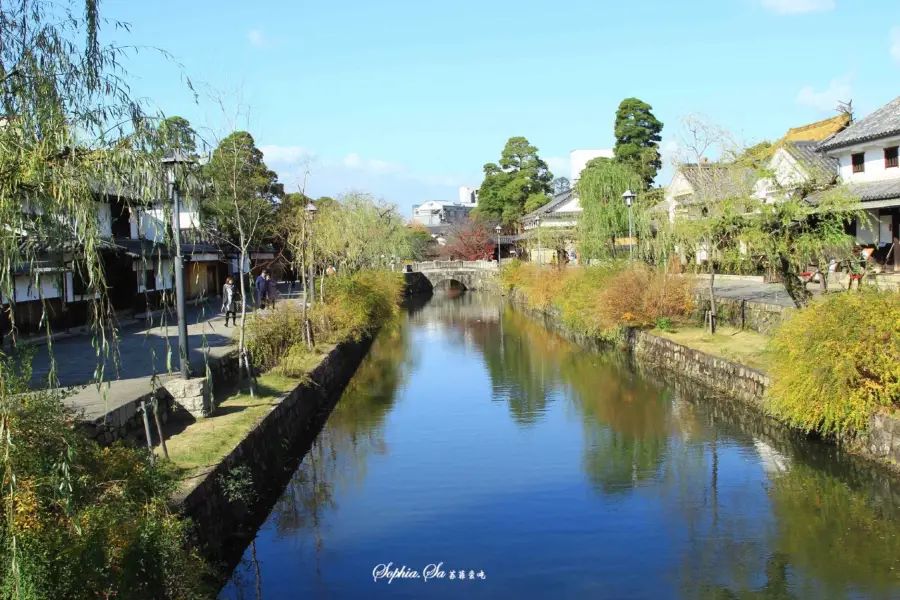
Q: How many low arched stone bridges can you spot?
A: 1